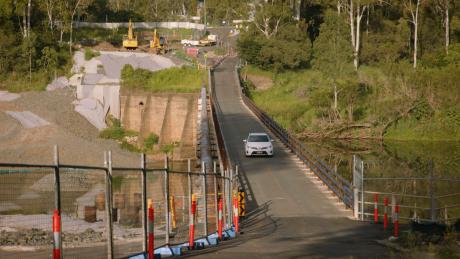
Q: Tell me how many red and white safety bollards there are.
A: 8